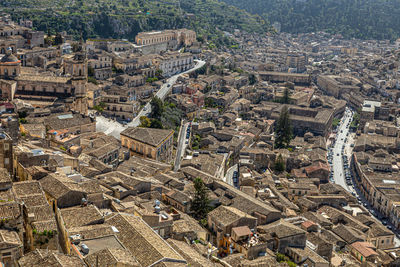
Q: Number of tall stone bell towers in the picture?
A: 1